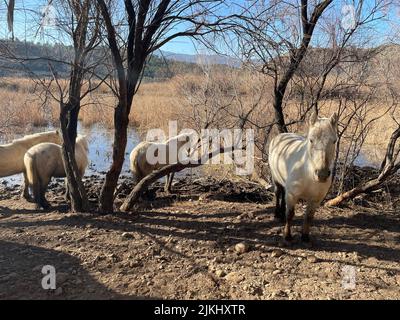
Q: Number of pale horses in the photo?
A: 4